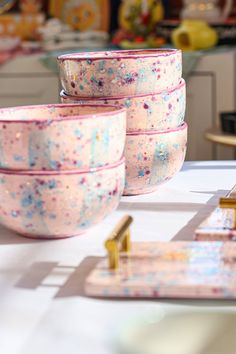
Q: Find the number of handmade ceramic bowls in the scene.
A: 5